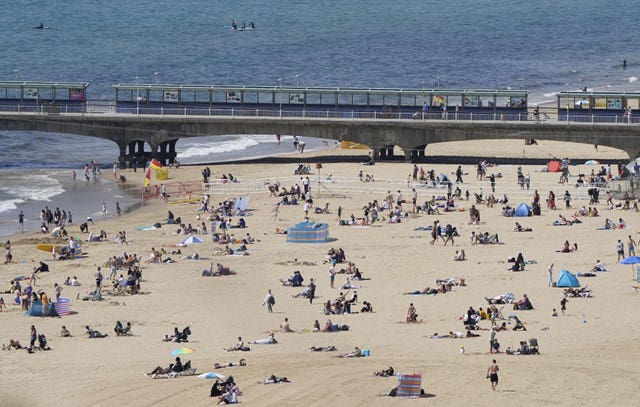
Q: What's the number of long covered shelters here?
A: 3